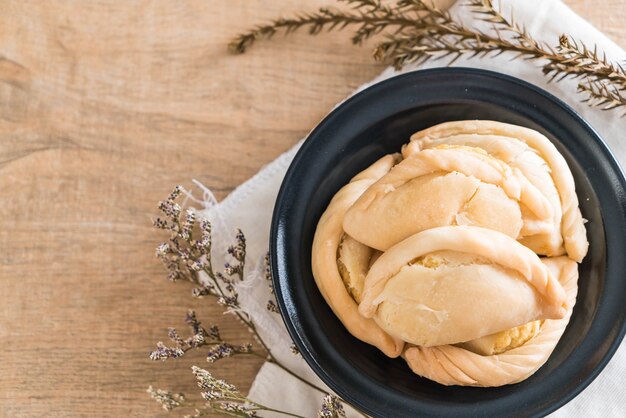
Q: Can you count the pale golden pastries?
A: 5